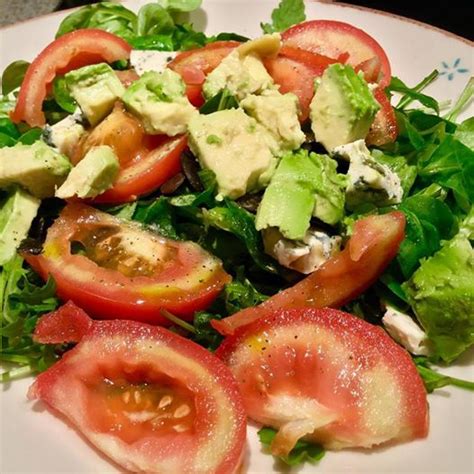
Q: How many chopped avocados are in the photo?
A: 11